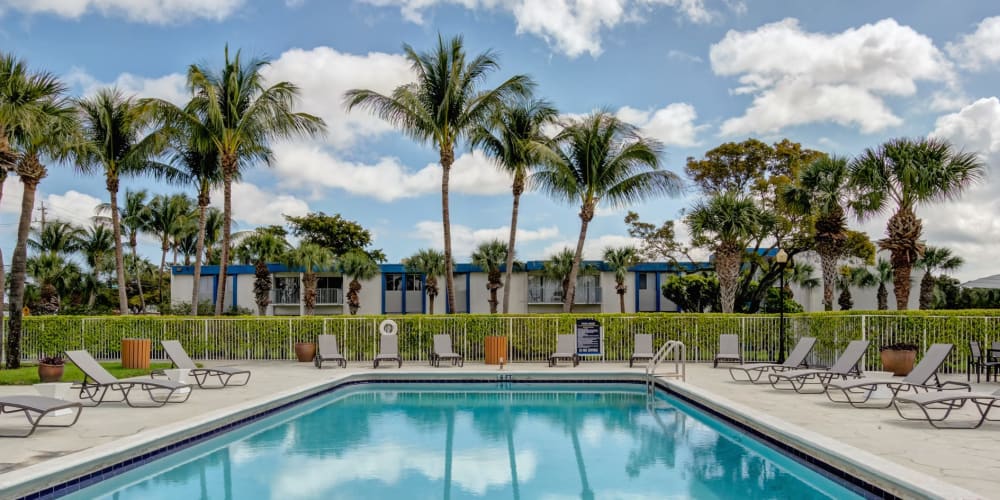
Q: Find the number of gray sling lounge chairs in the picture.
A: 13